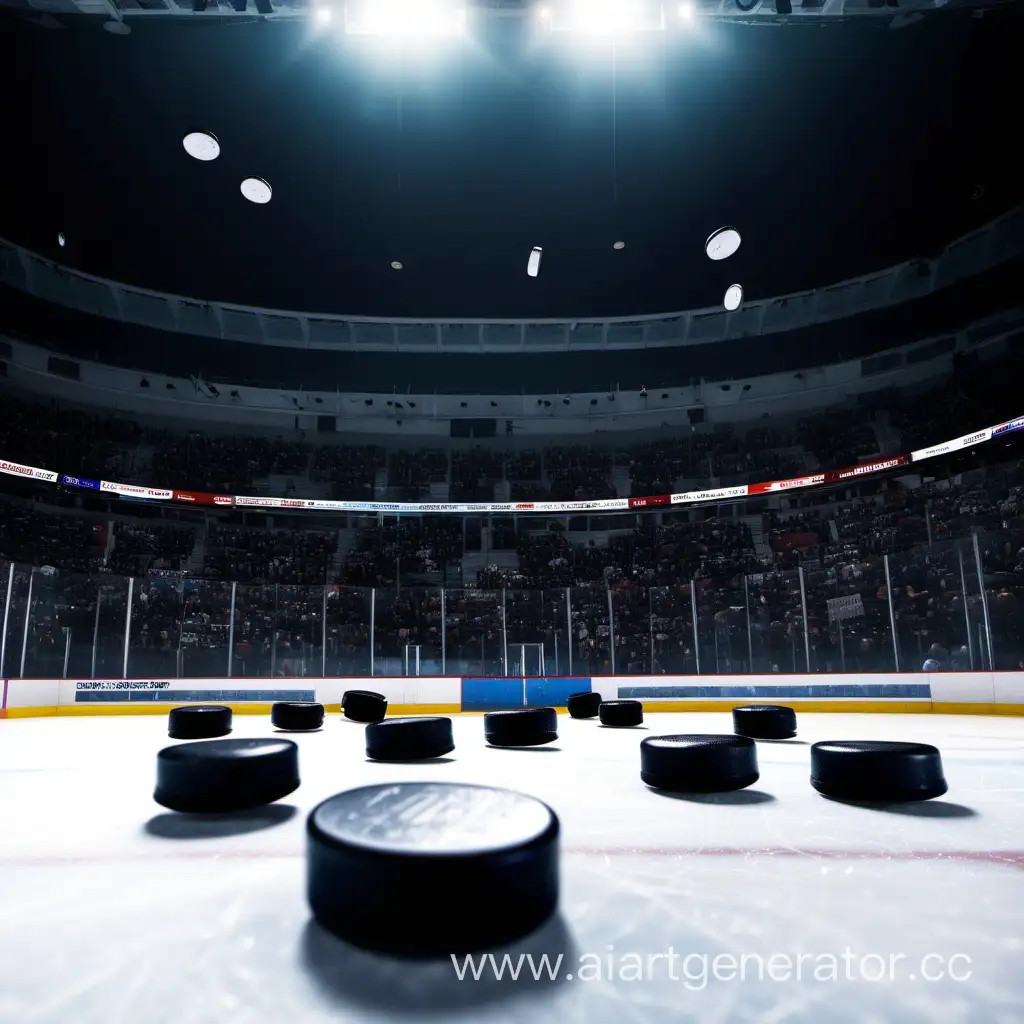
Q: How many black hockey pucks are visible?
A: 12